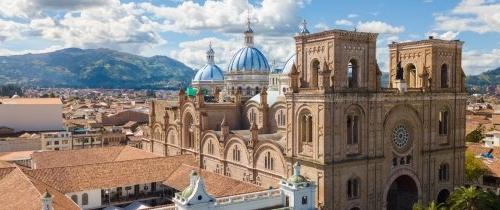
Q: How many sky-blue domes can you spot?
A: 3